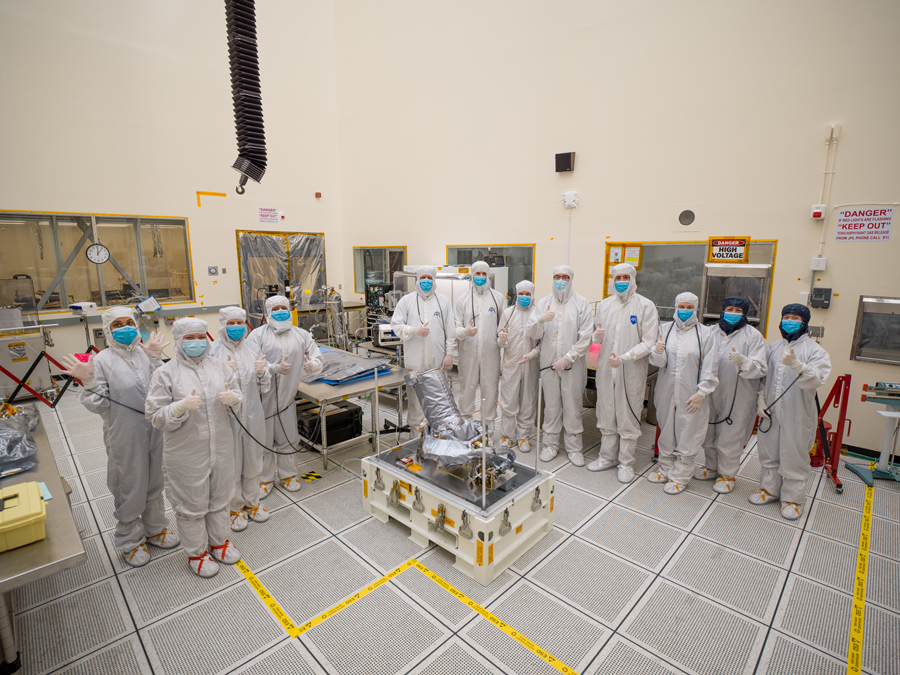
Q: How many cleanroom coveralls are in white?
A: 12